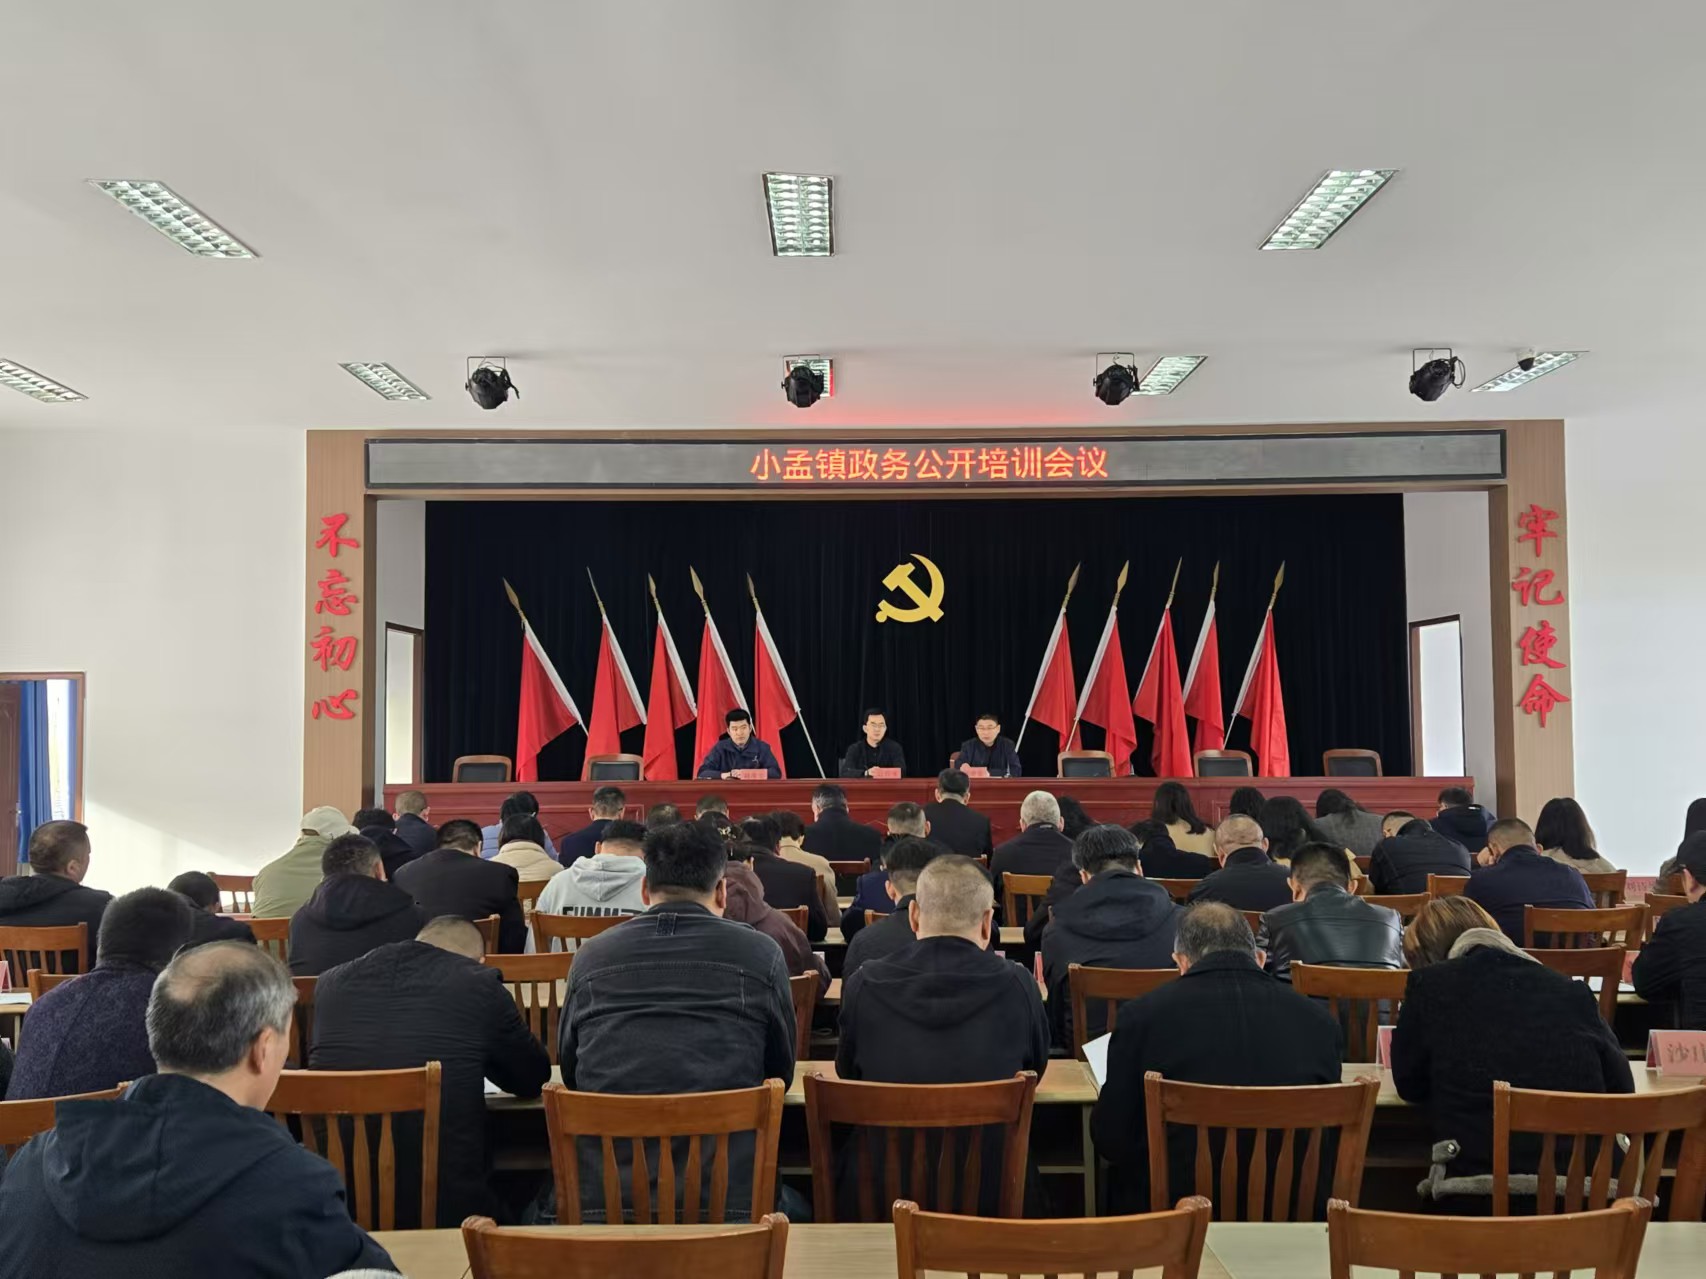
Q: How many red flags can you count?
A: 10